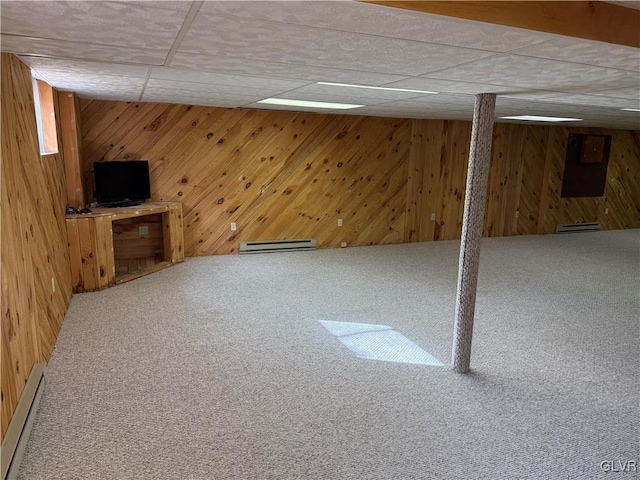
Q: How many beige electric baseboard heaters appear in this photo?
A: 3